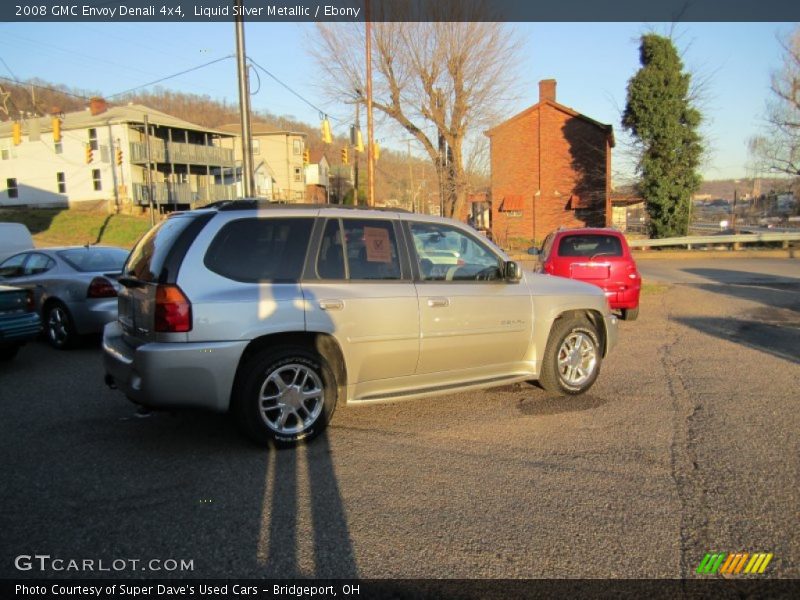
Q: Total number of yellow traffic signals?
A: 9